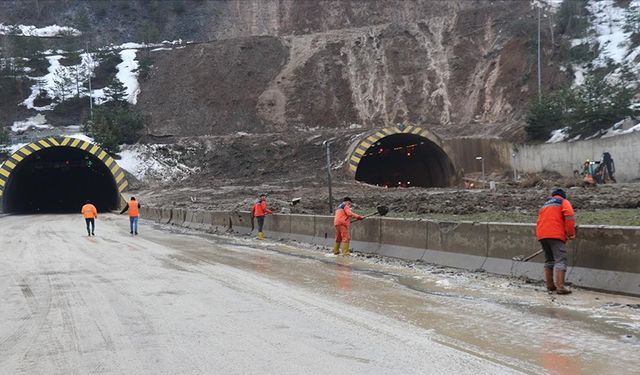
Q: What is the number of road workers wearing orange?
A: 5